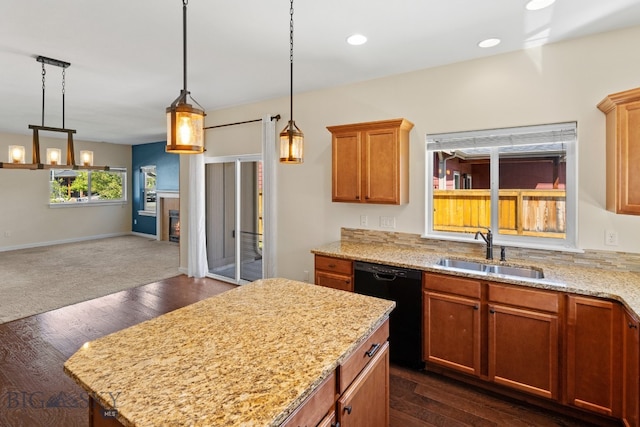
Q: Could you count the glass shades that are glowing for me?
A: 5